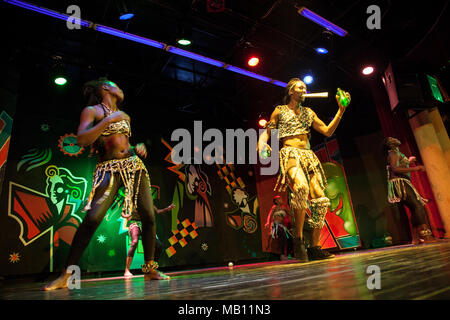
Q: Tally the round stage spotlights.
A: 8